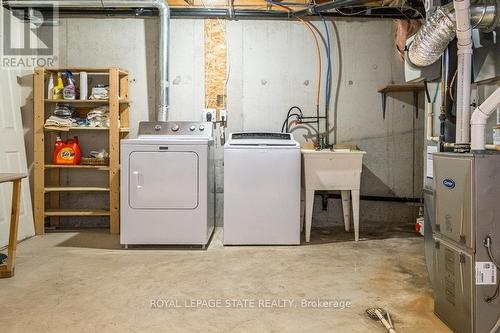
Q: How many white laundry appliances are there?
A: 2